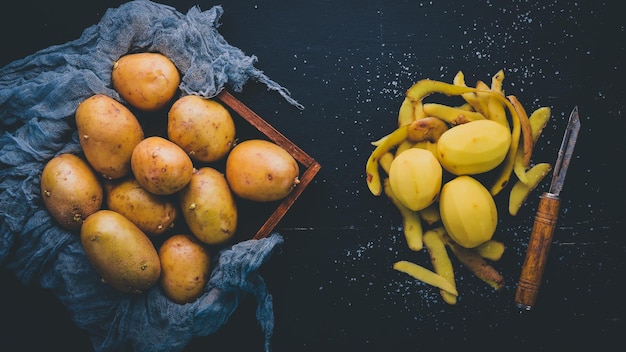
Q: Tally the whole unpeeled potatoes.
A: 10